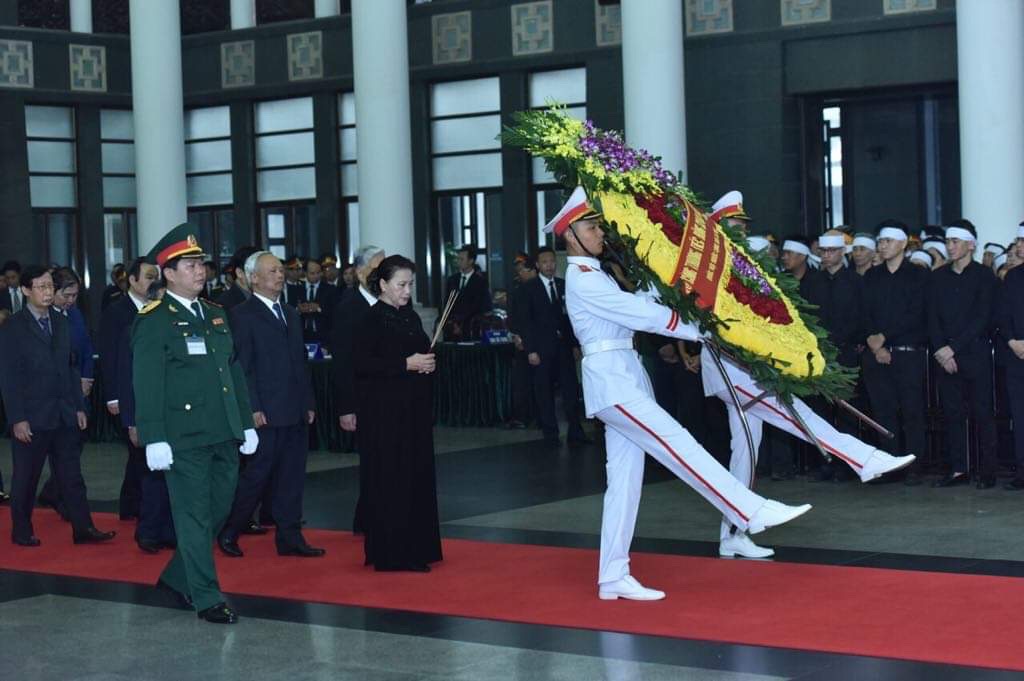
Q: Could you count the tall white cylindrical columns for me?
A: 4